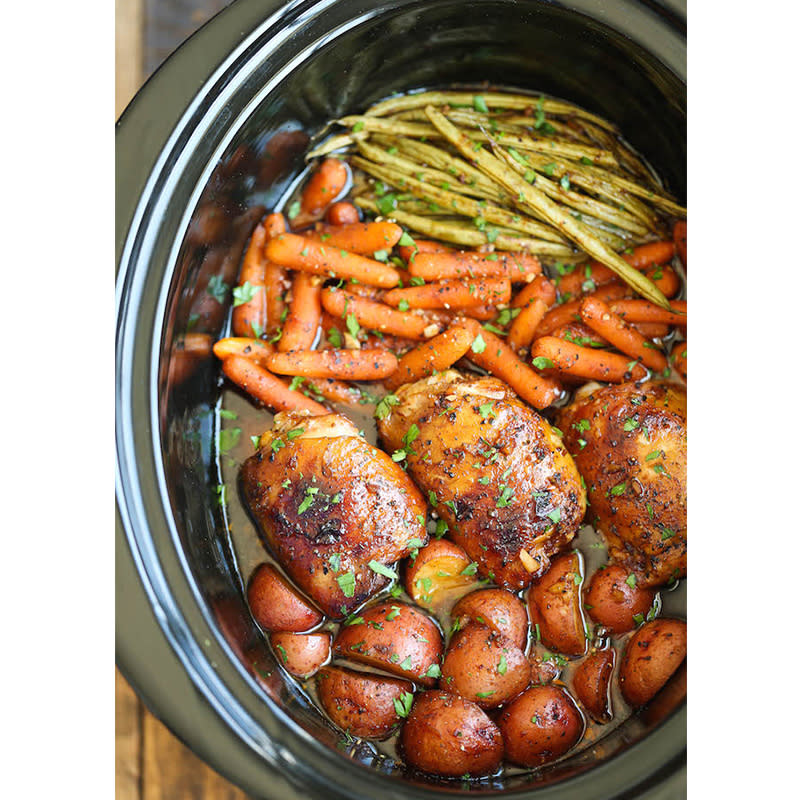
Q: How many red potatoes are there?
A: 13